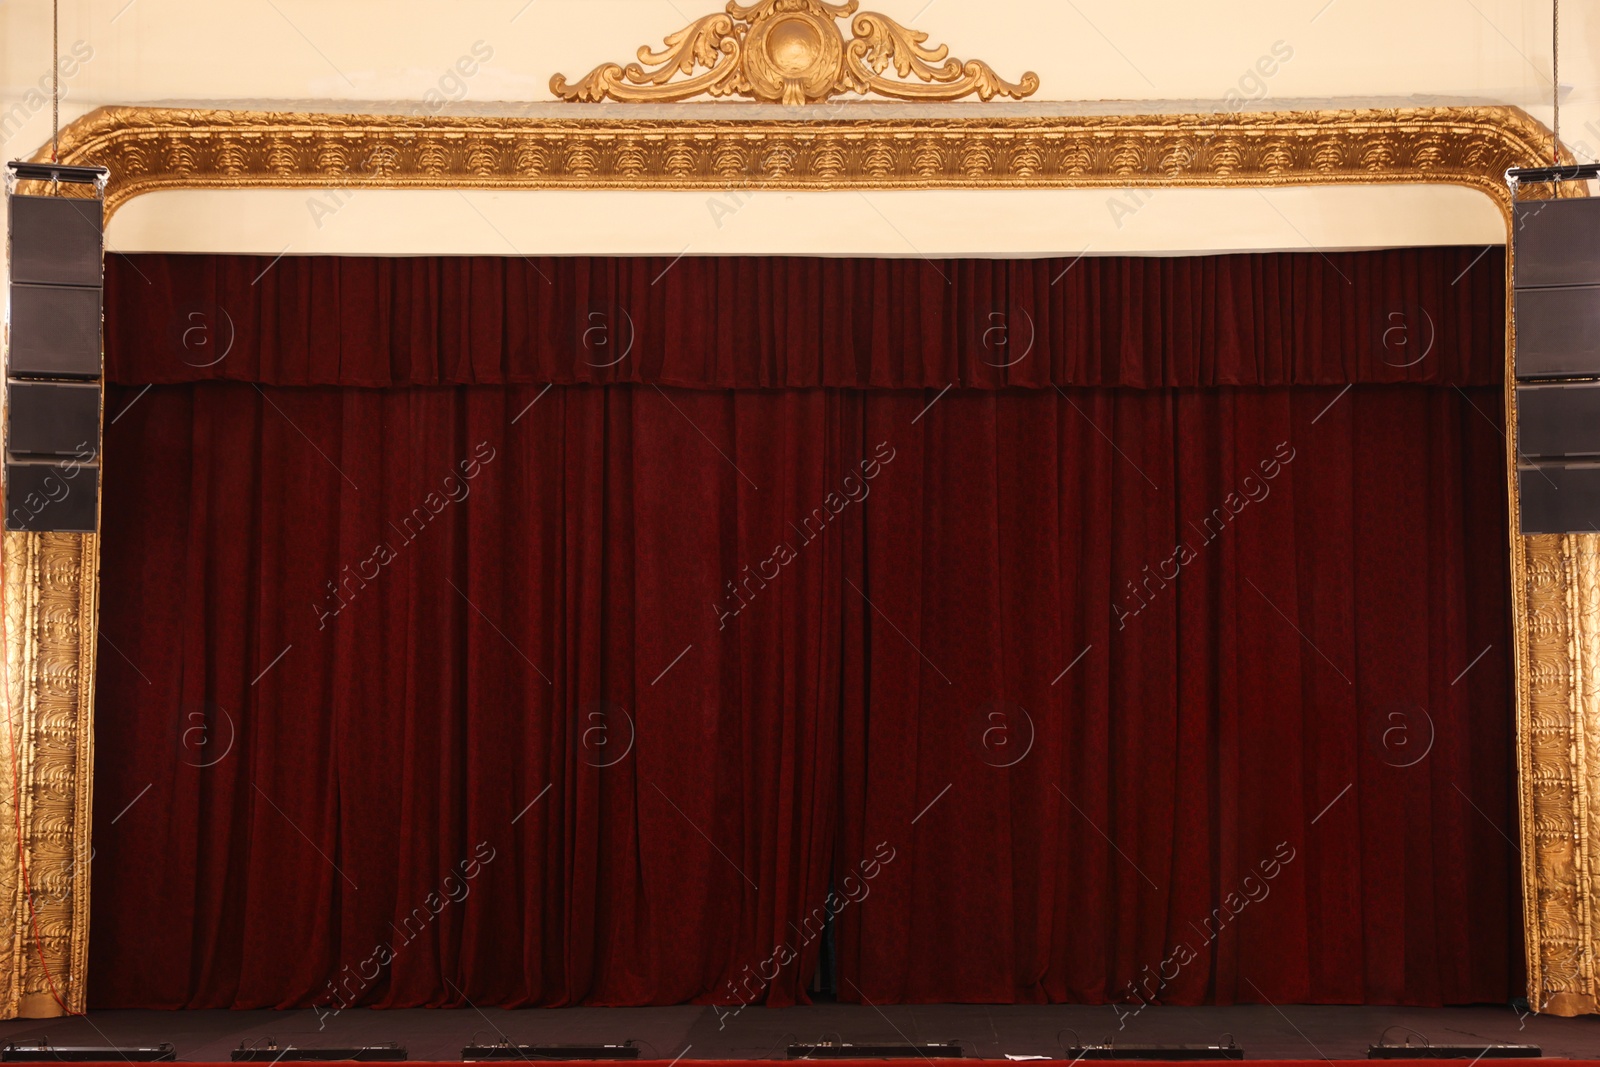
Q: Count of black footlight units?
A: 6